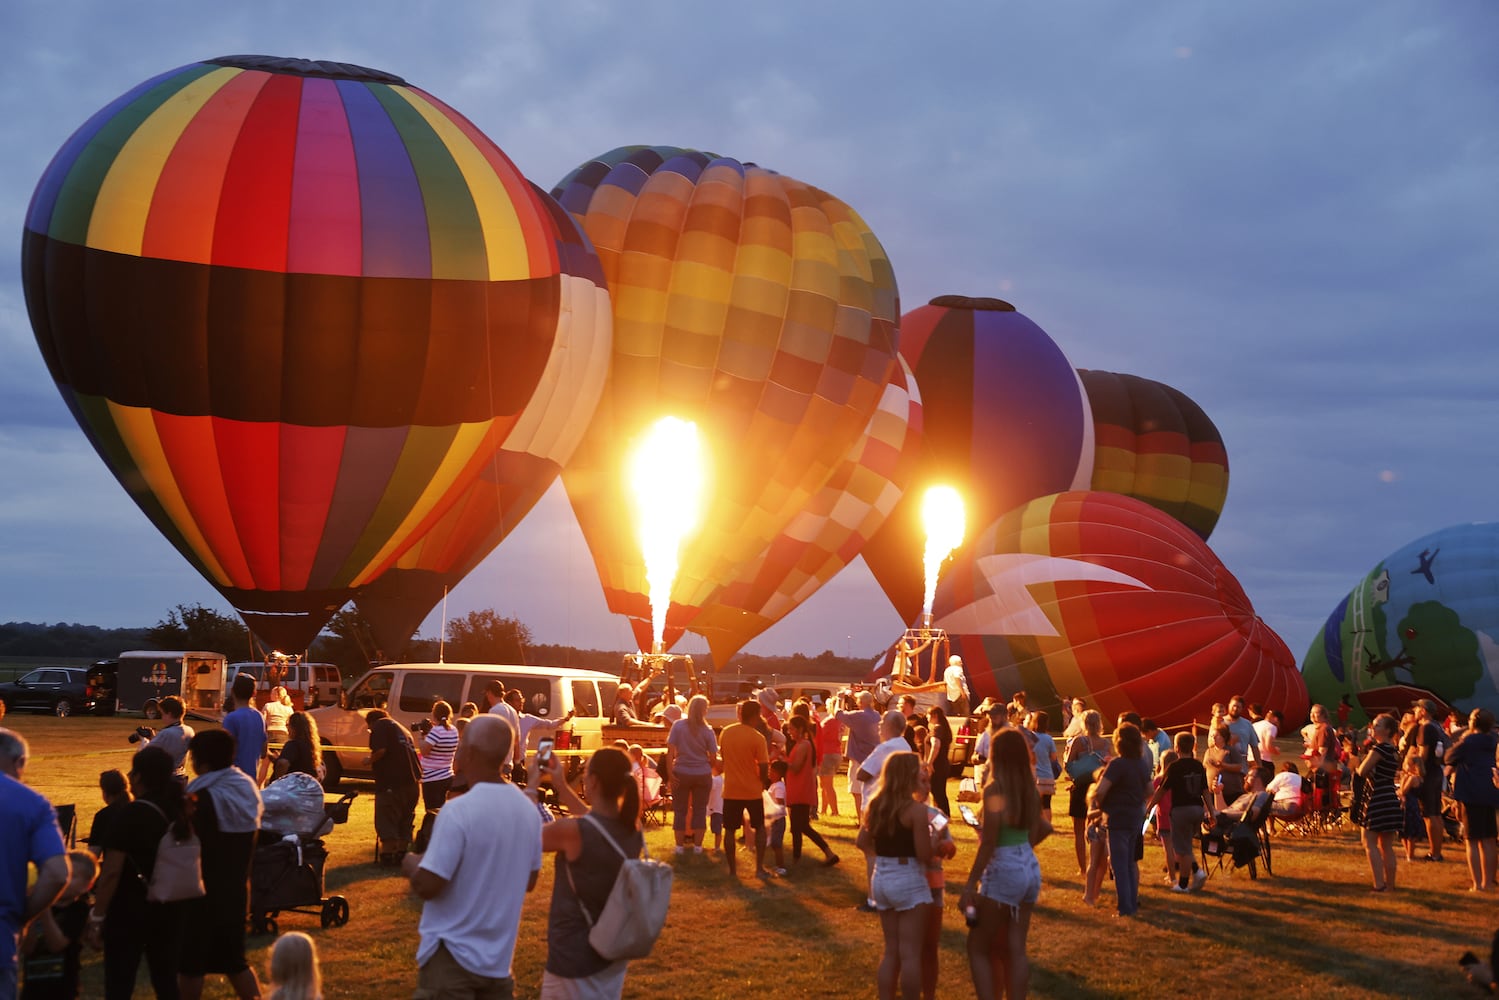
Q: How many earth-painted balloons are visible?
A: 1